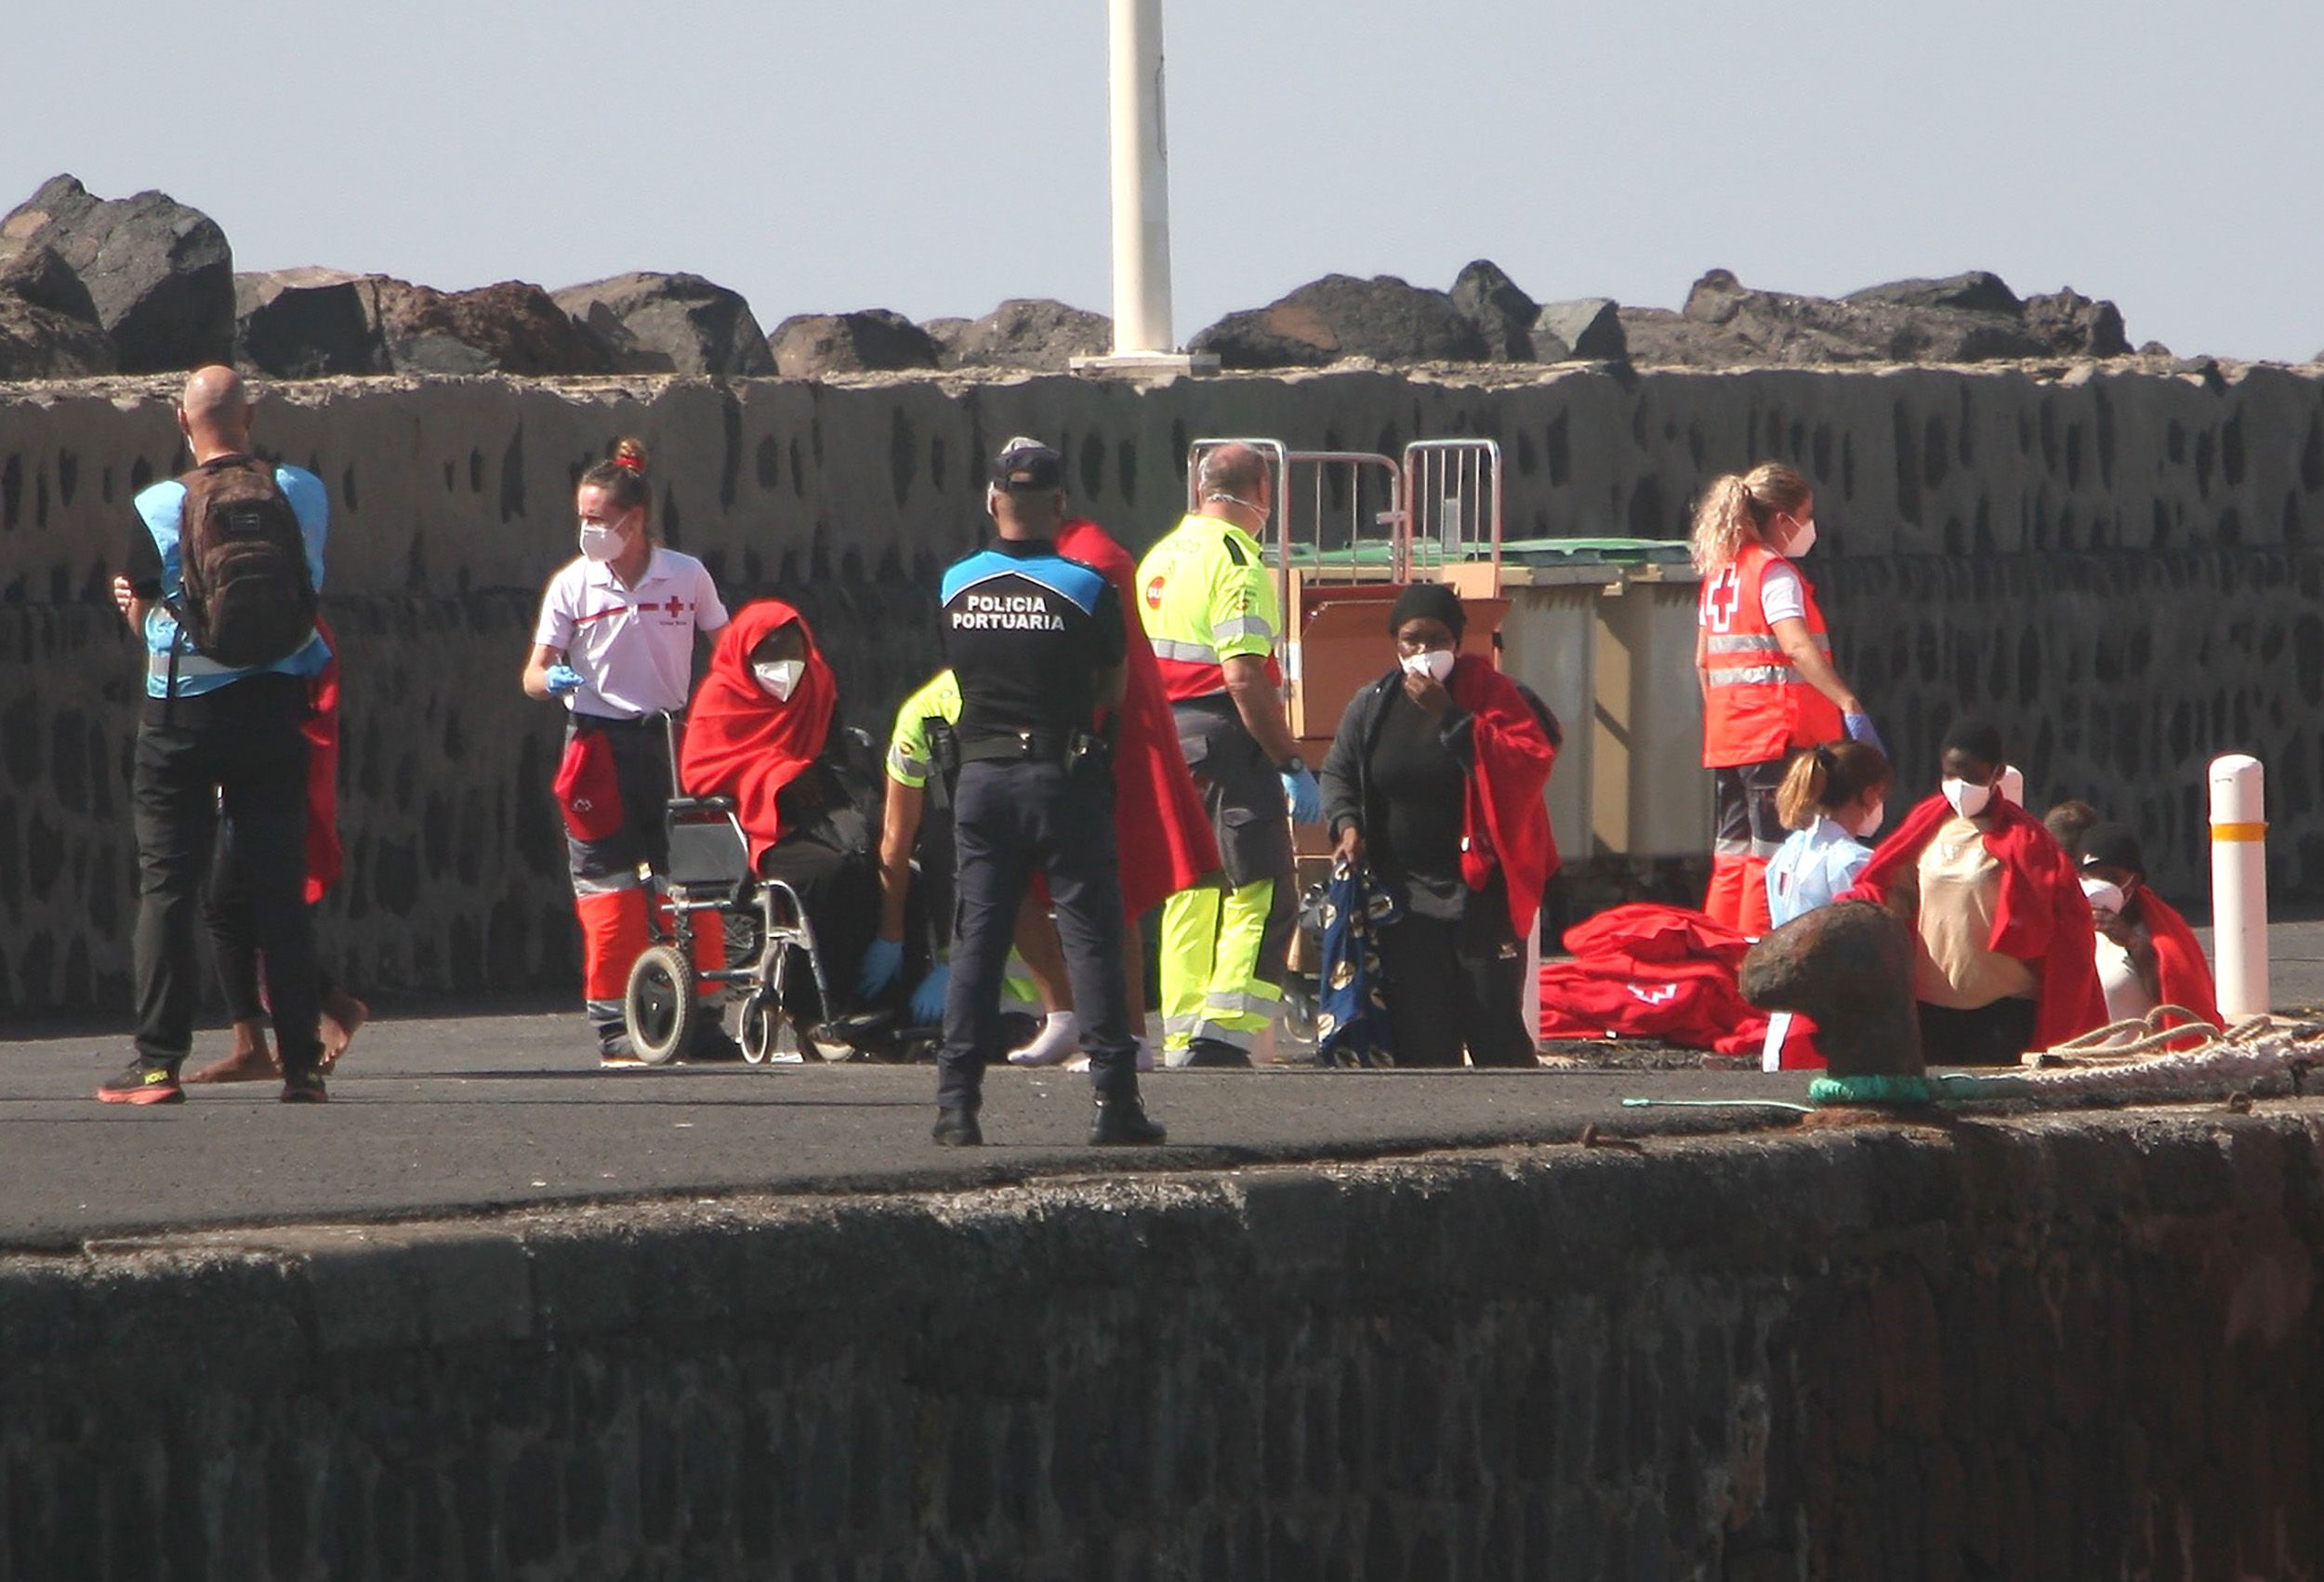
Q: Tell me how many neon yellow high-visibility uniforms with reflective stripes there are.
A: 2